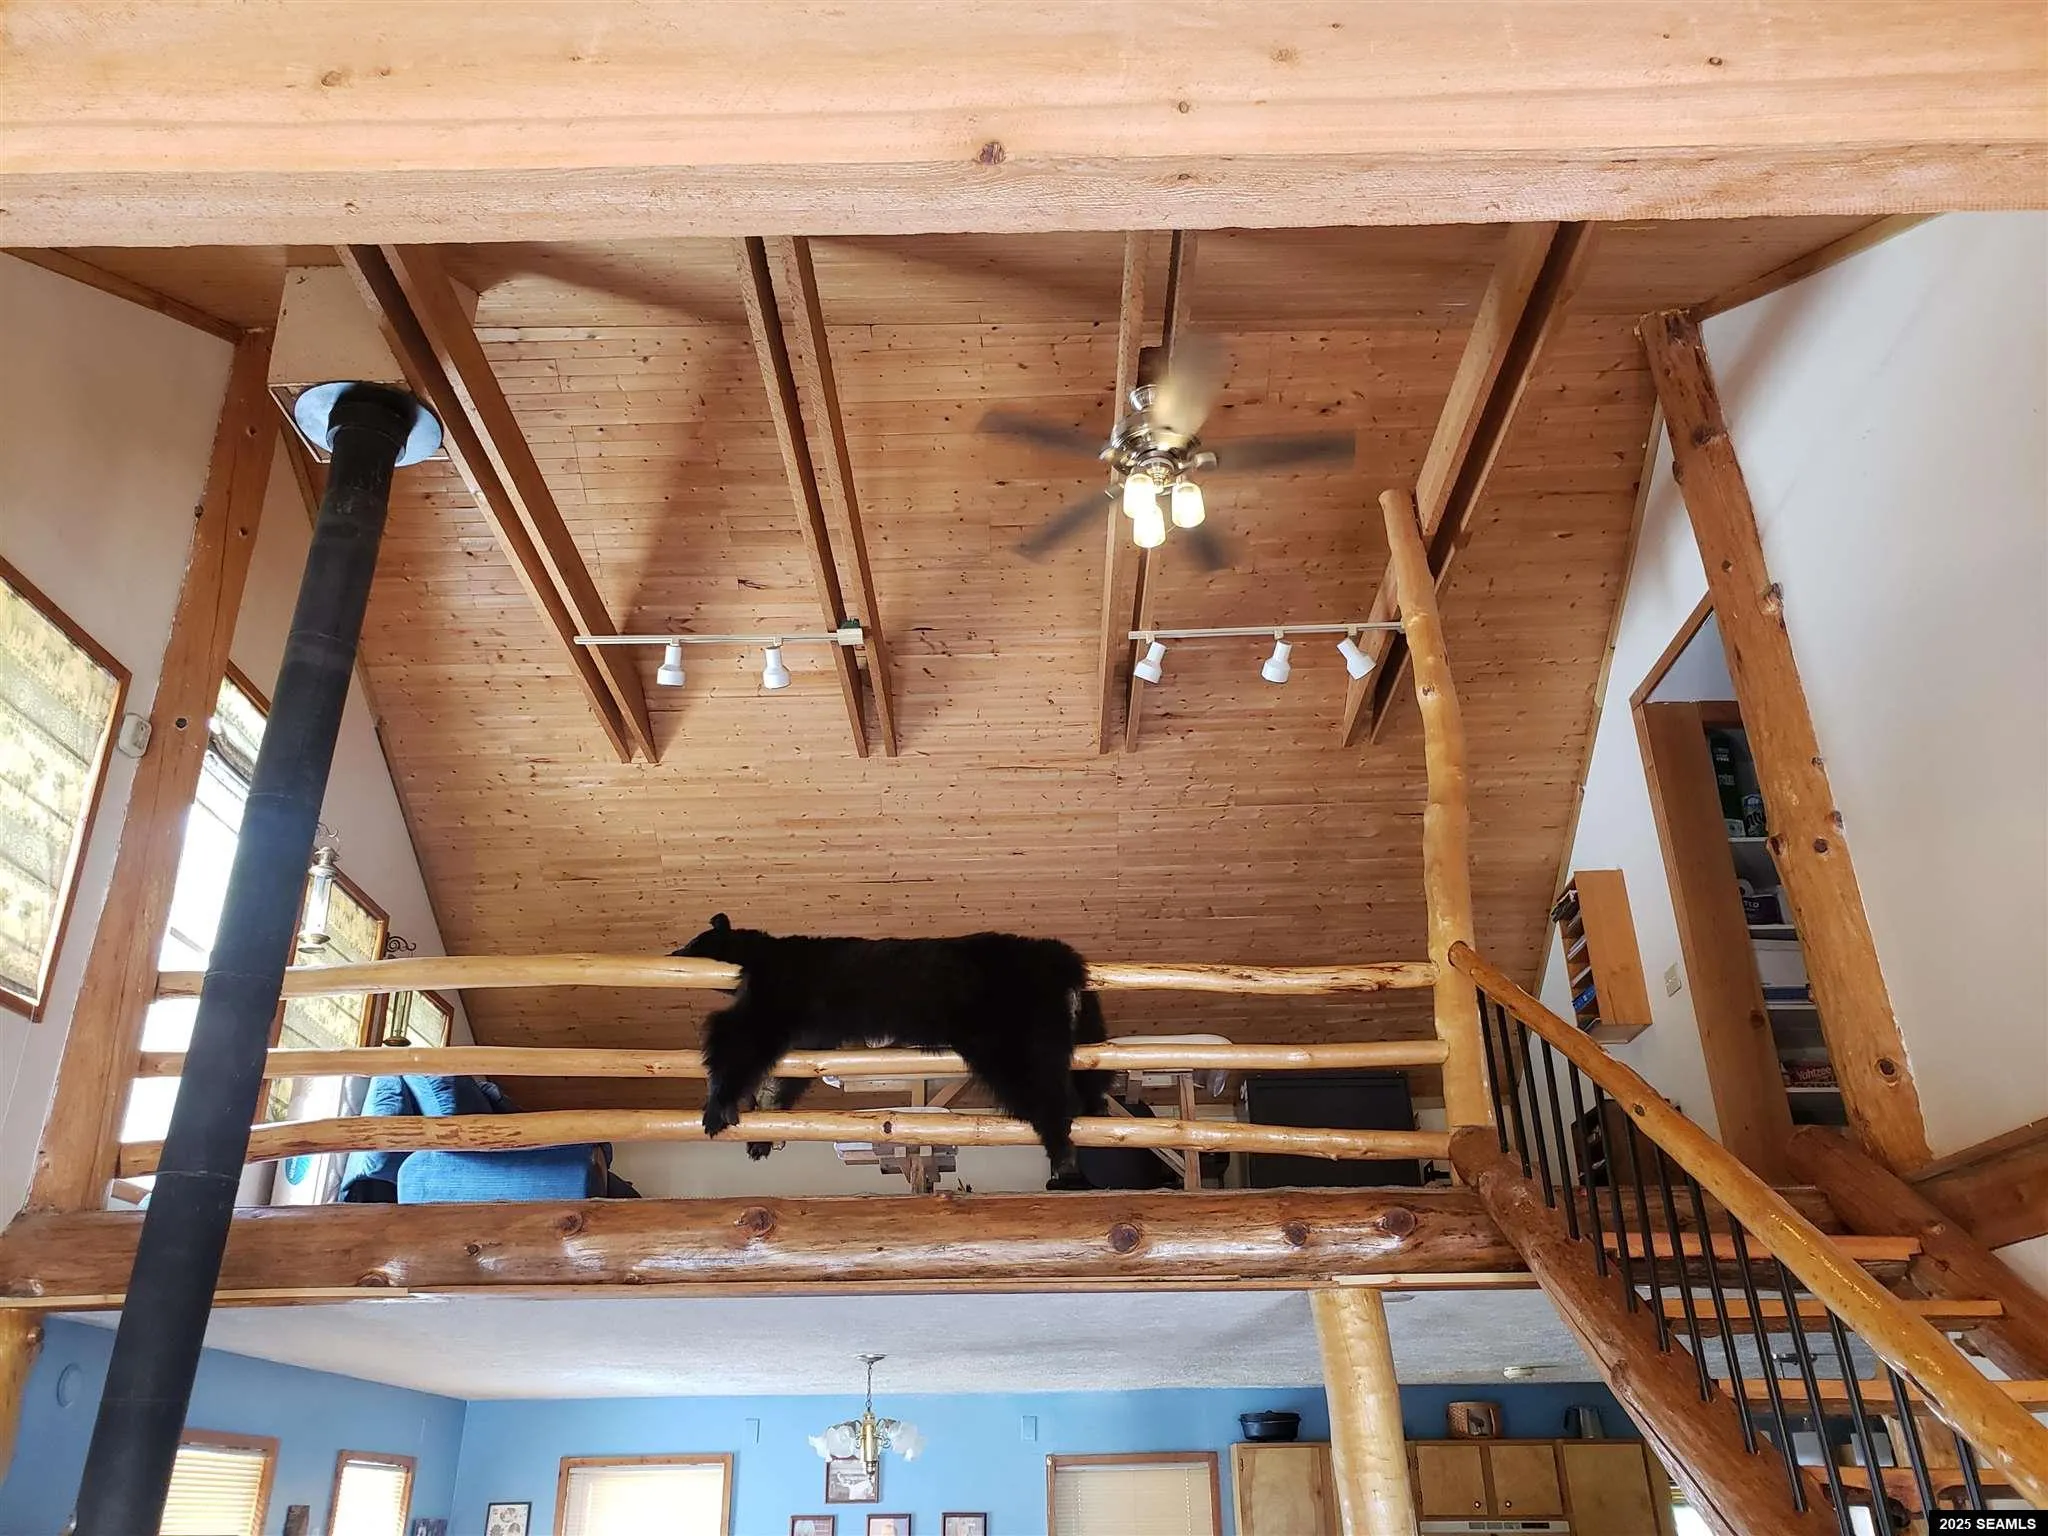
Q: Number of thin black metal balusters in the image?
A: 14